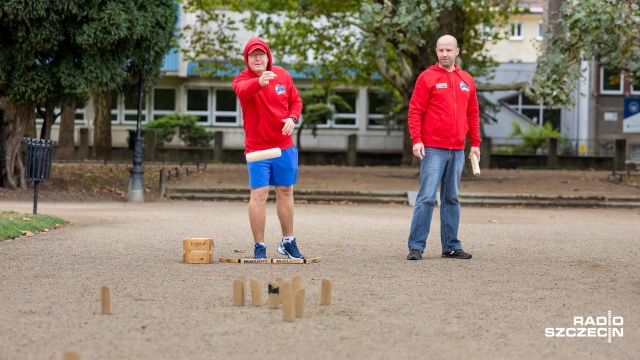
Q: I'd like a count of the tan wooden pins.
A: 12